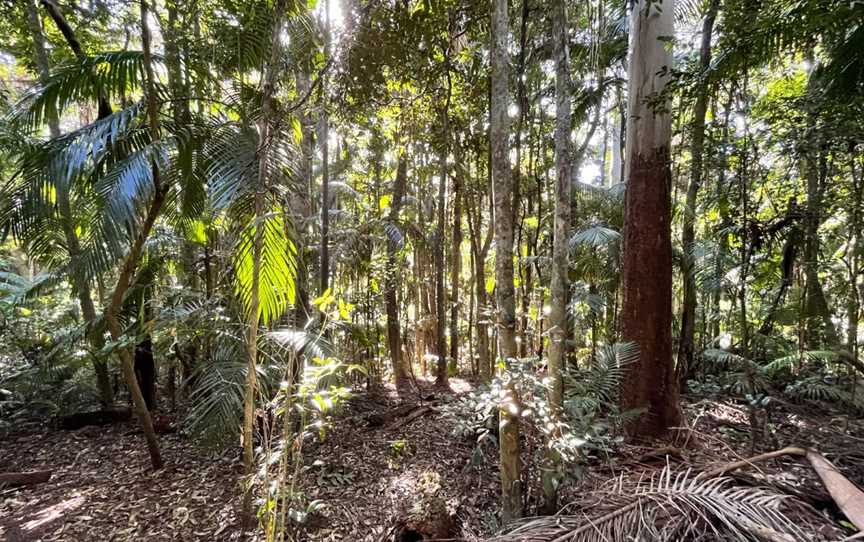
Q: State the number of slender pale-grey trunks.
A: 2